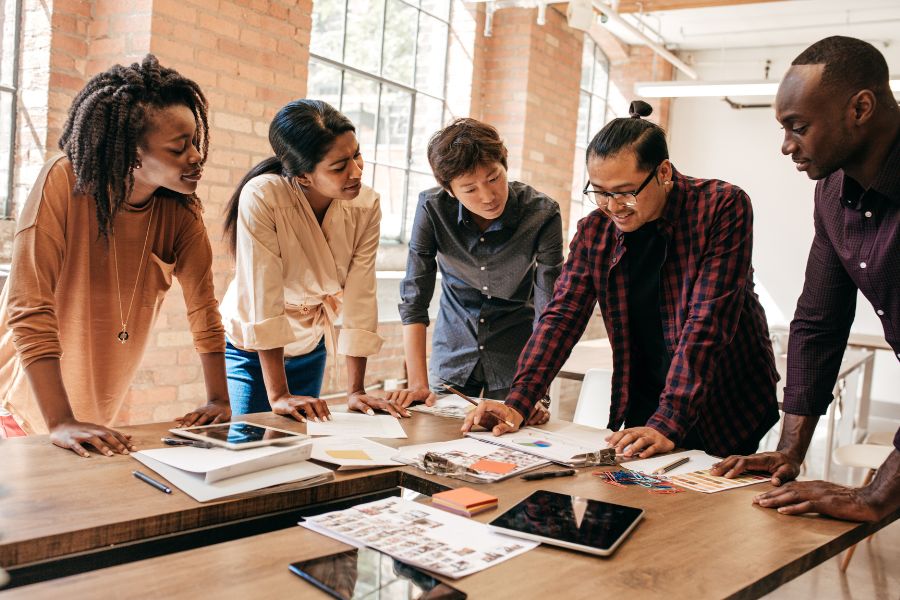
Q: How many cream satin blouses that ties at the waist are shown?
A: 1